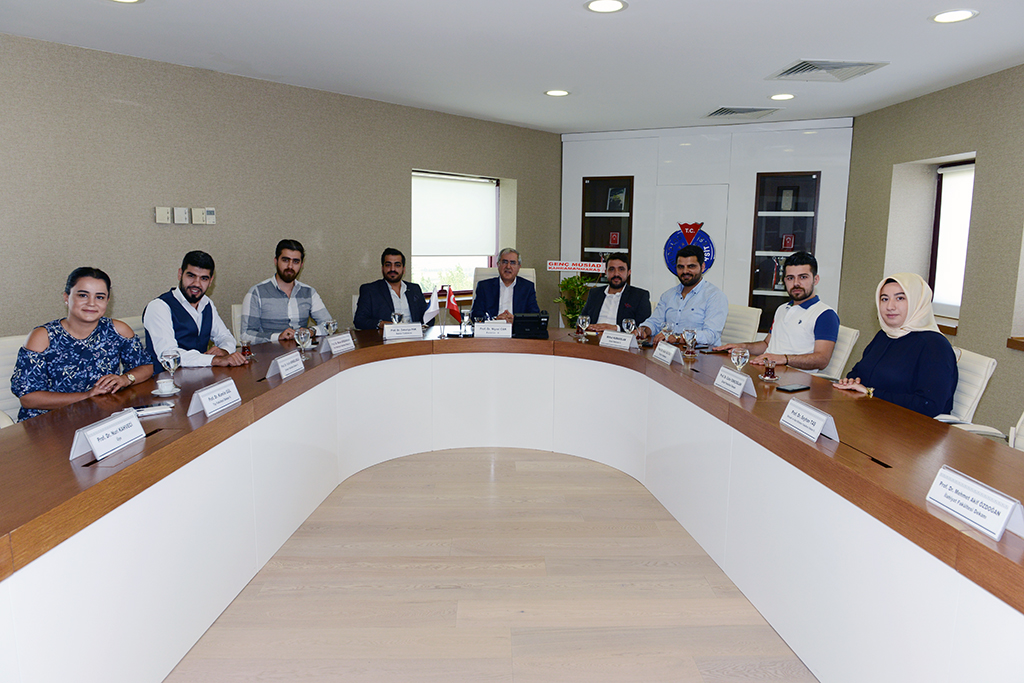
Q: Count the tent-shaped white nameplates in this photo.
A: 11